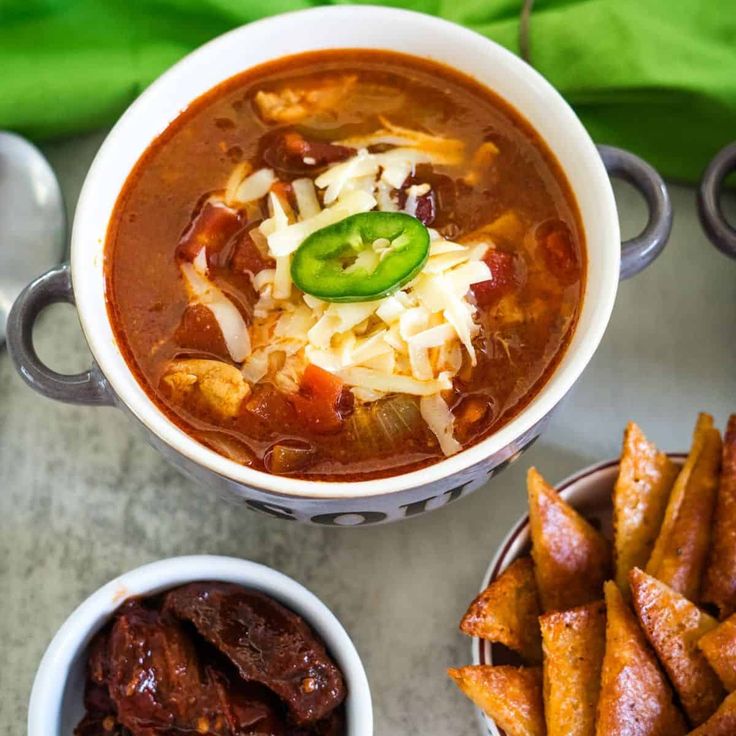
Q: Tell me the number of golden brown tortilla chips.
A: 11